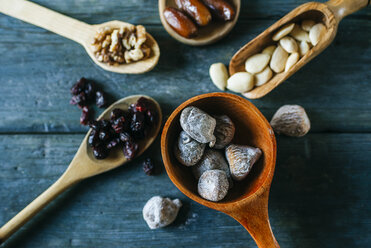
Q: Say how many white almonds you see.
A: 13